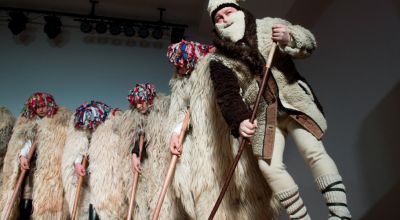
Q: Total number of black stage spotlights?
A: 8